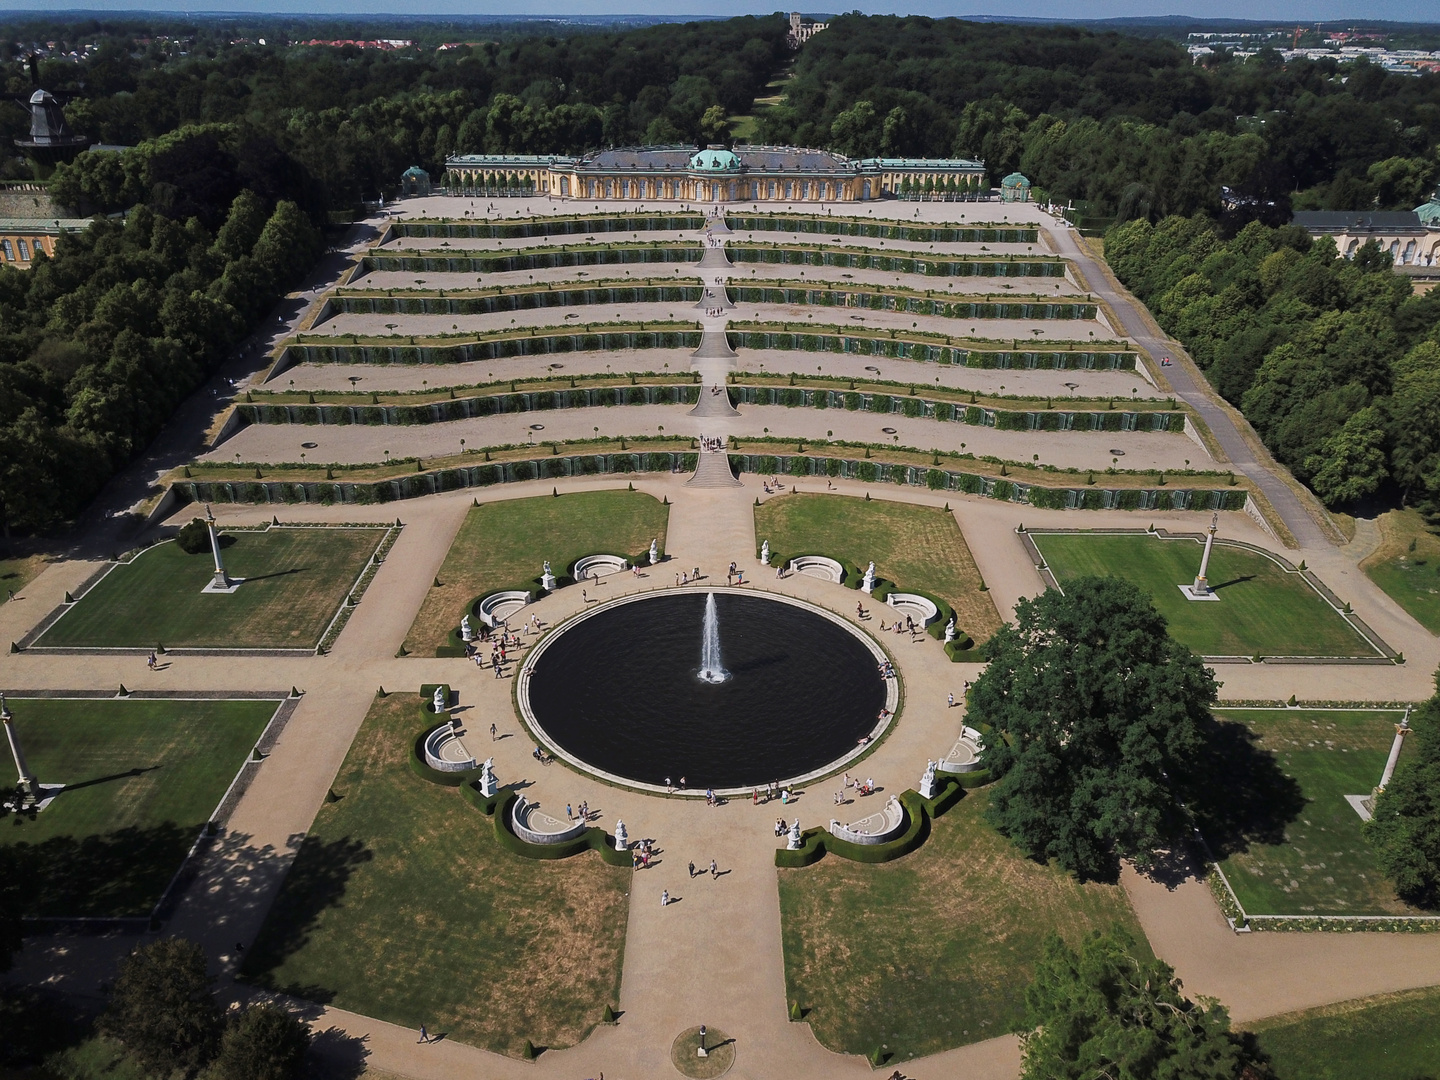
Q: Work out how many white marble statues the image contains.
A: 11